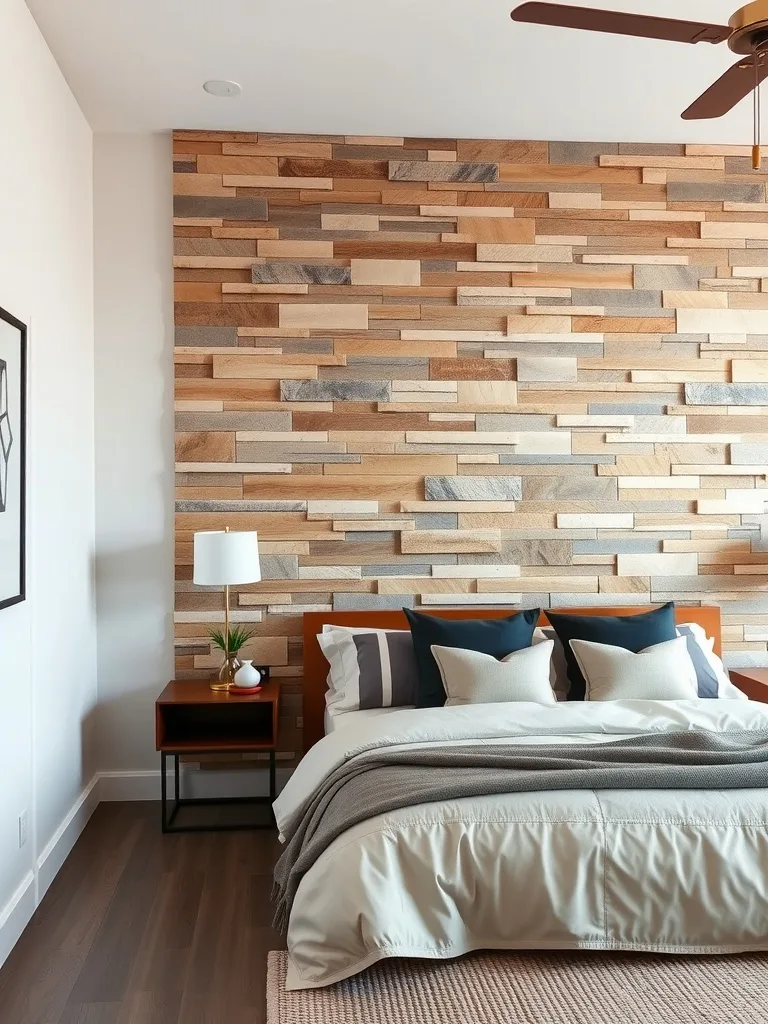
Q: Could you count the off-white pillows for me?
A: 2